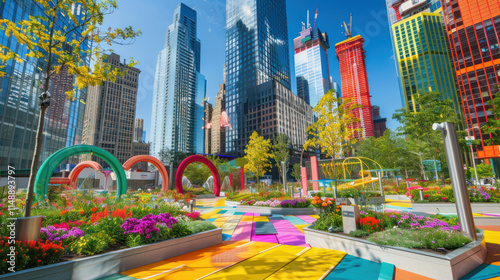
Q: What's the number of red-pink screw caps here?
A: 0